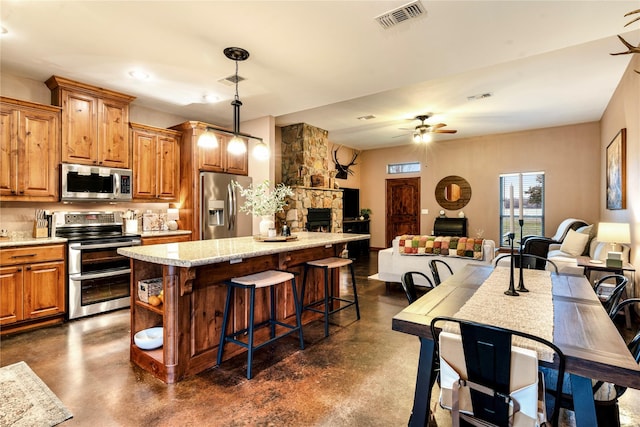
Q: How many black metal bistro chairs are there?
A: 7